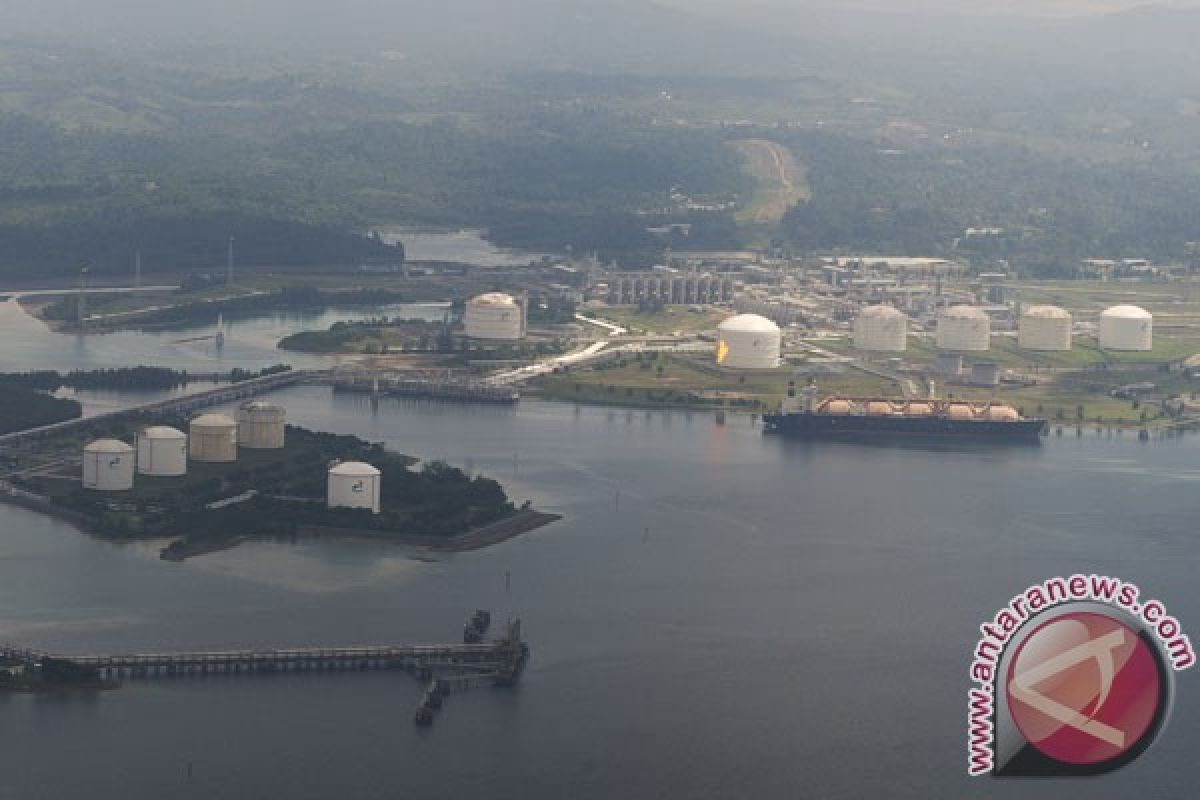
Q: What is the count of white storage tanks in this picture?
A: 11